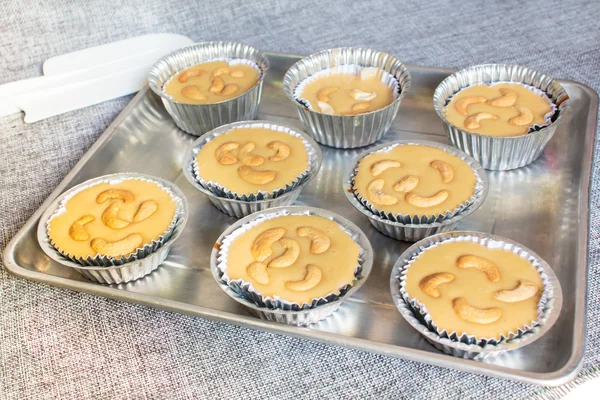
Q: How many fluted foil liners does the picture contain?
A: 8